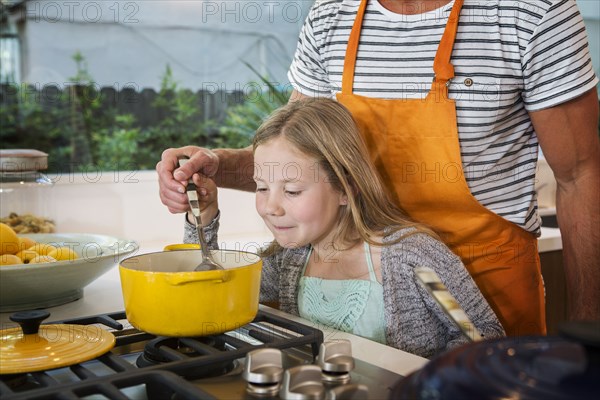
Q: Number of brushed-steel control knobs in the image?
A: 4